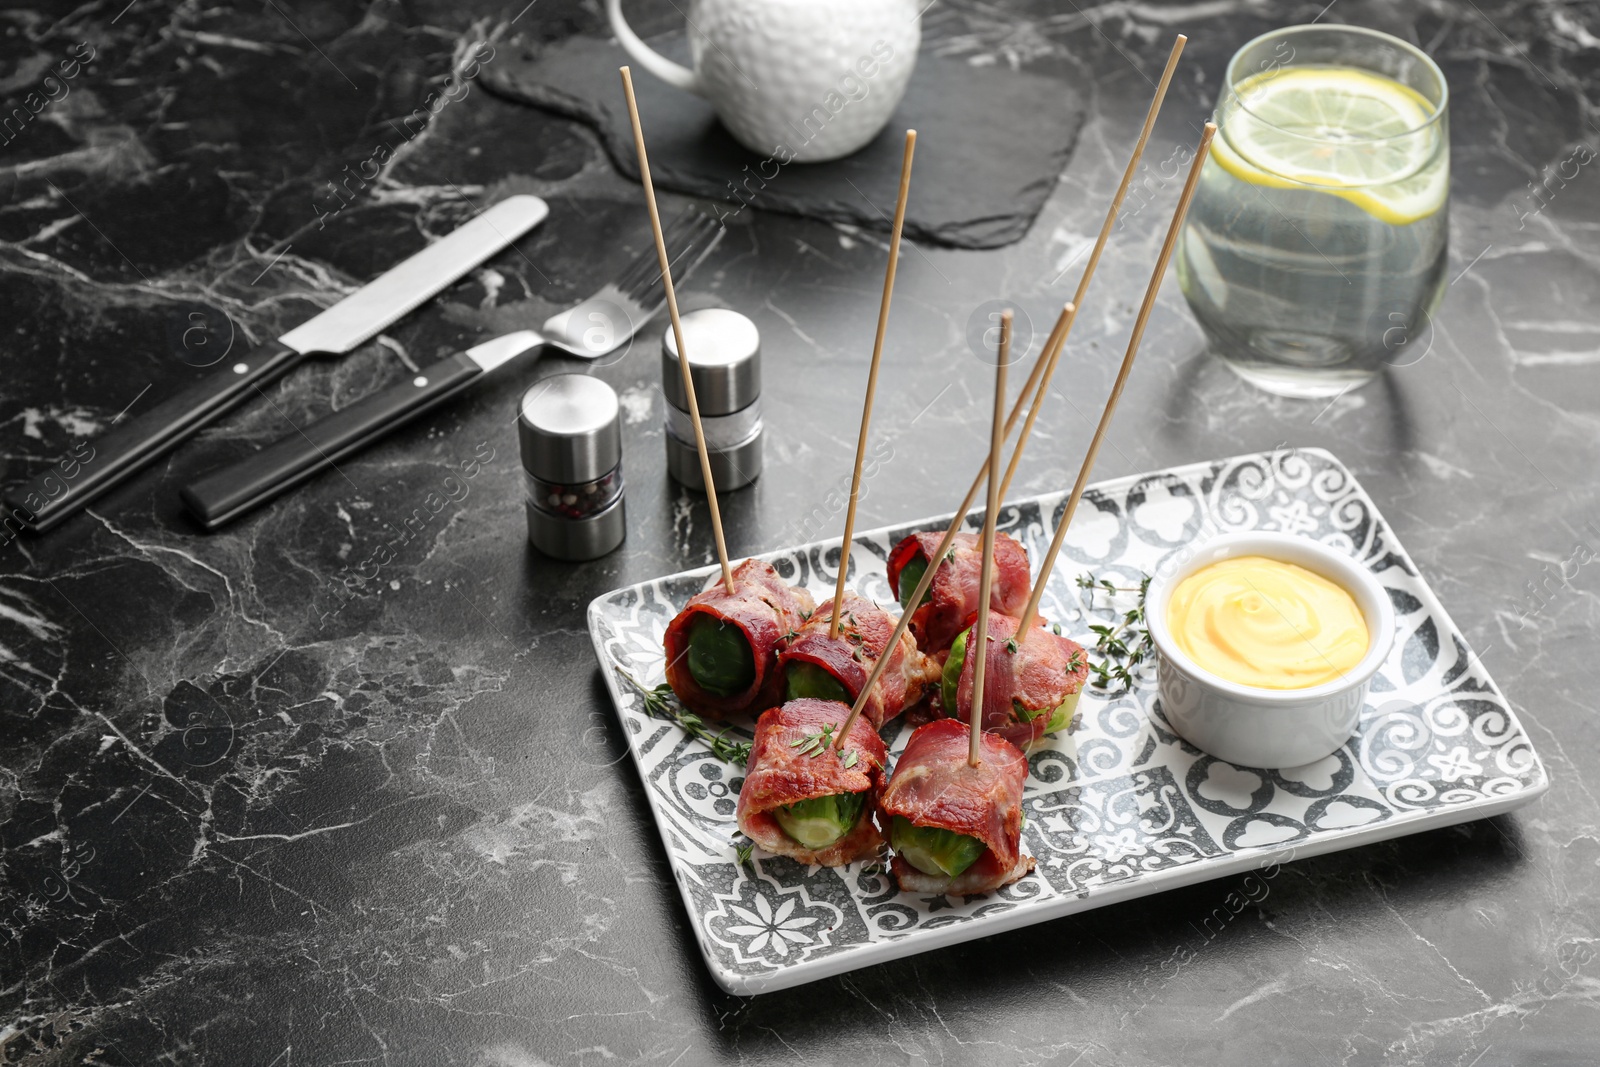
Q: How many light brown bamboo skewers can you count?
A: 6